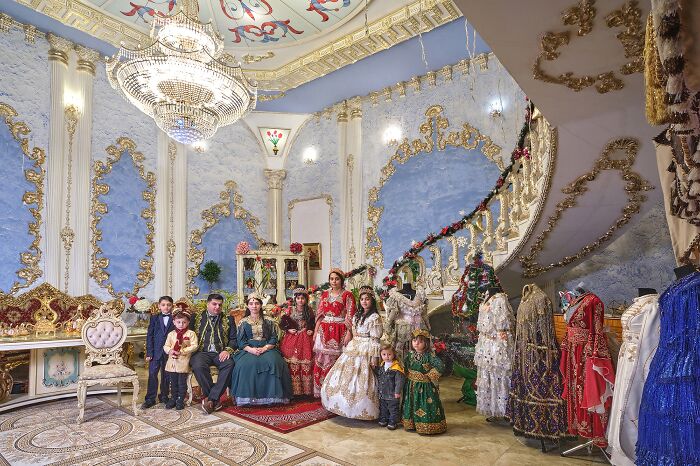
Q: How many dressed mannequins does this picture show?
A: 6